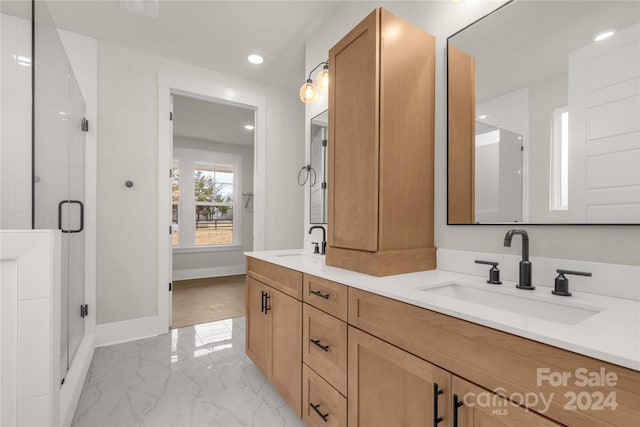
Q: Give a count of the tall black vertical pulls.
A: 4